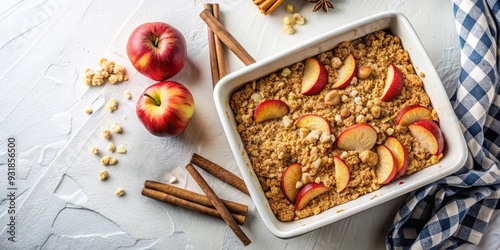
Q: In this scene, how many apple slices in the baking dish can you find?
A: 13